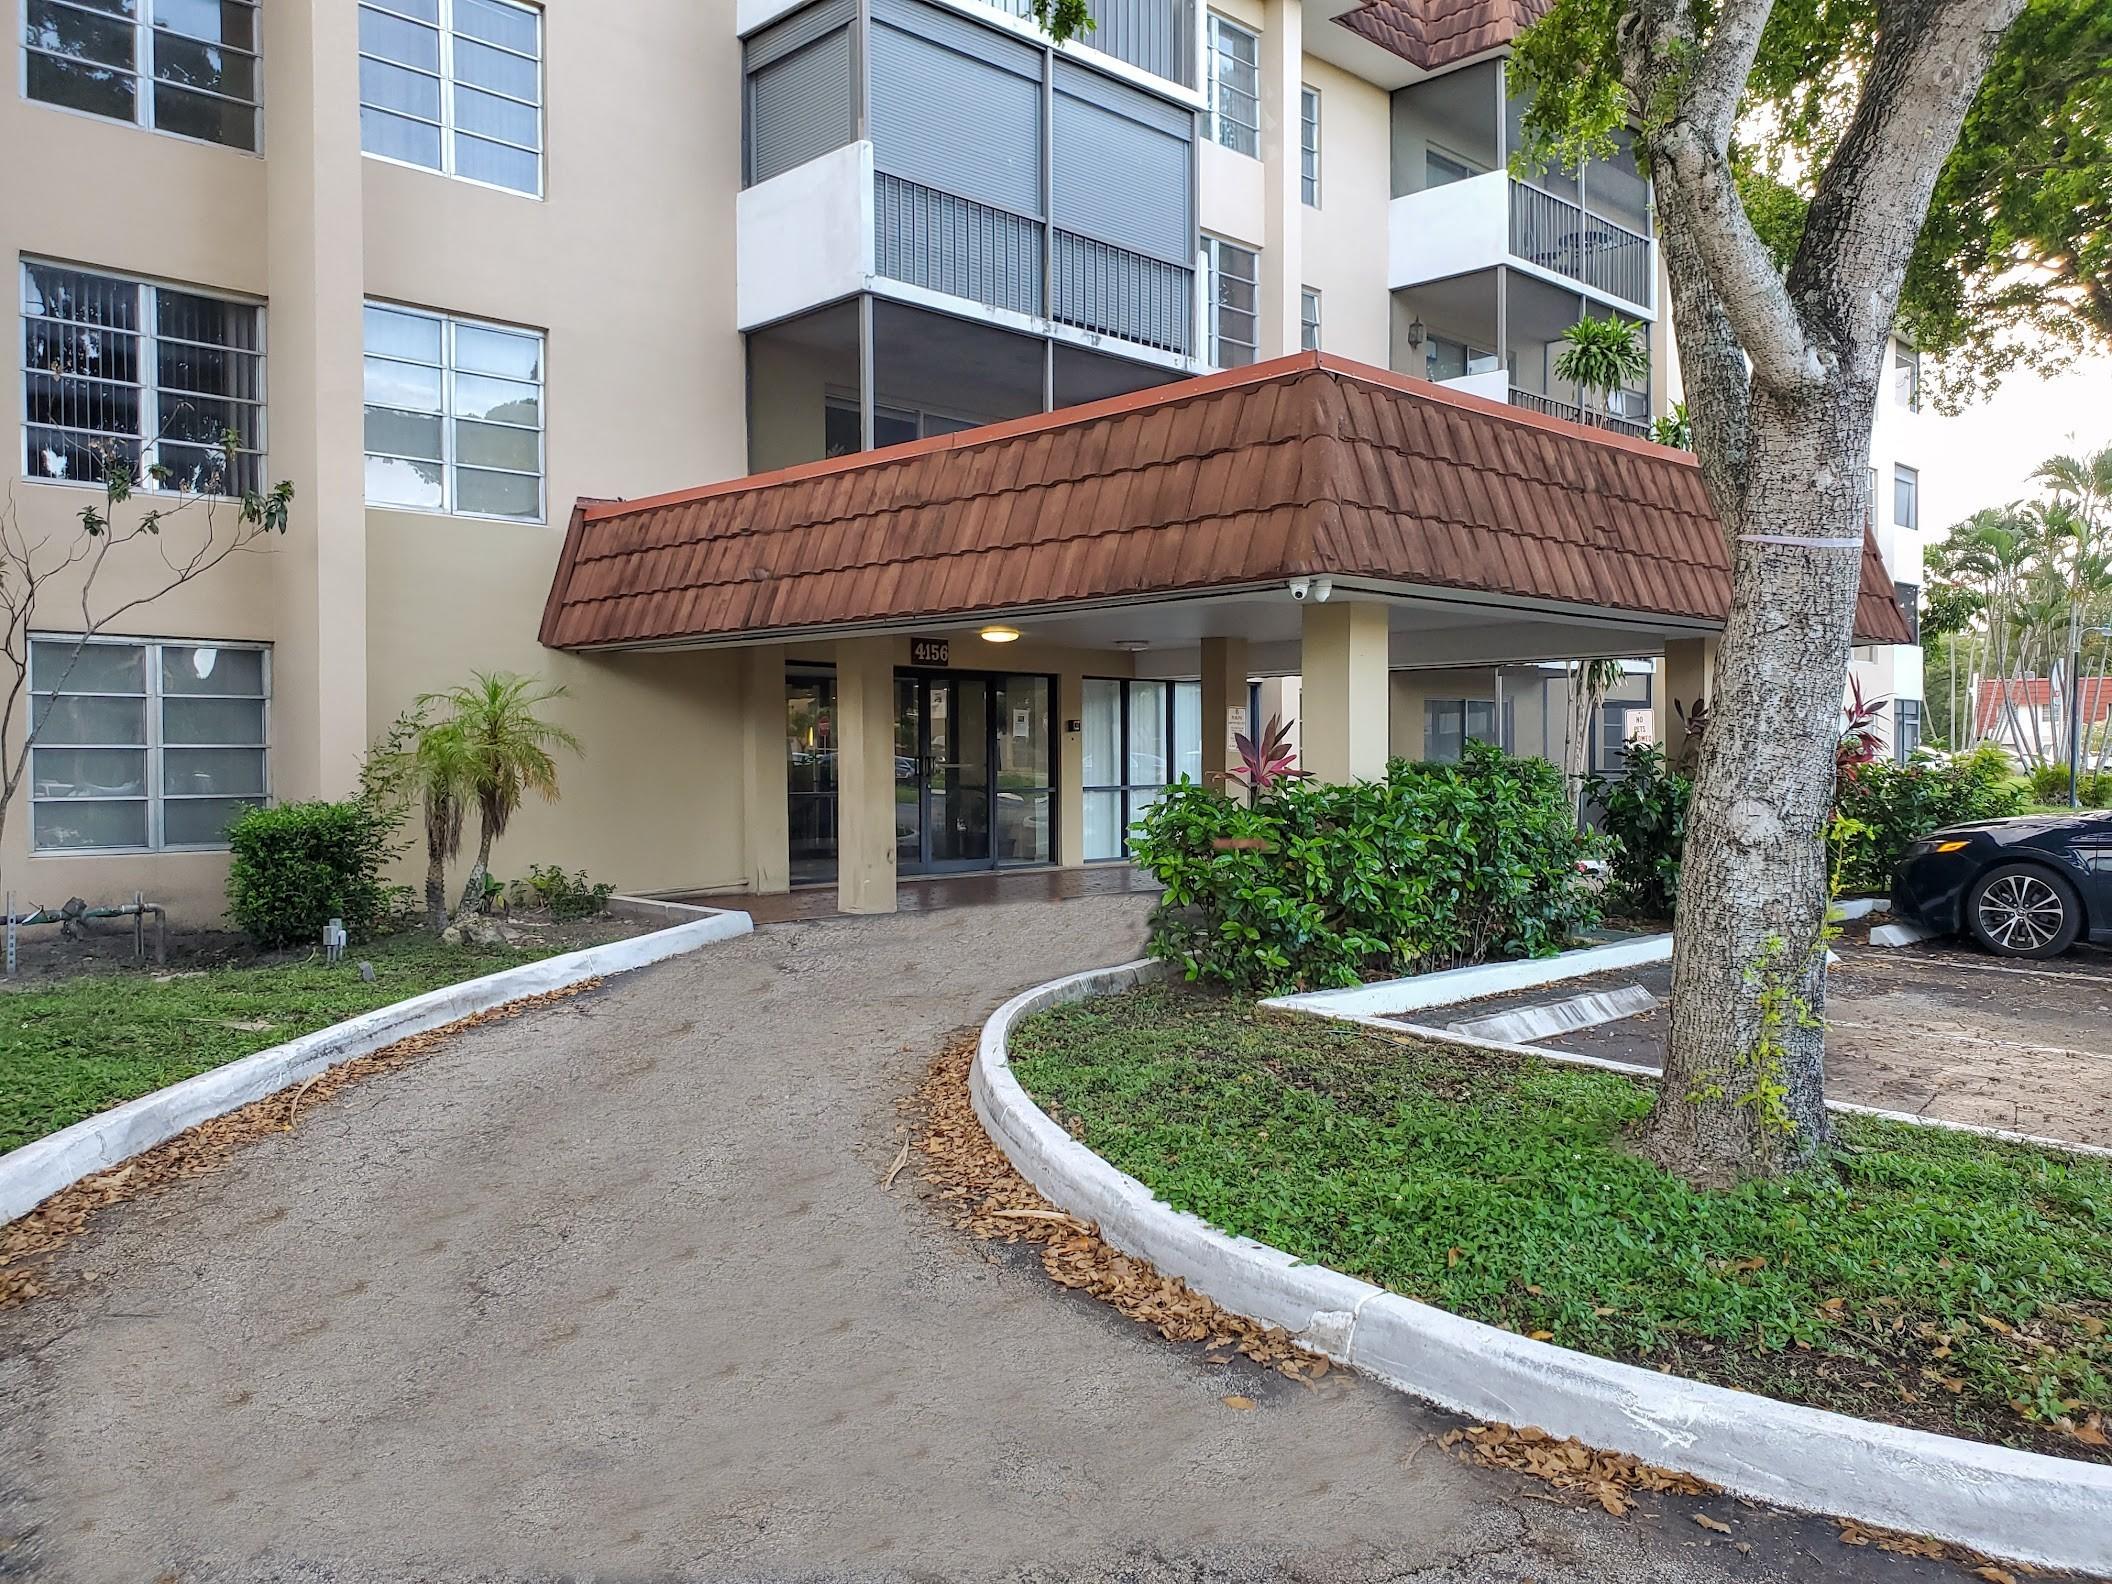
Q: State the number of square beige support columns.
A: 4